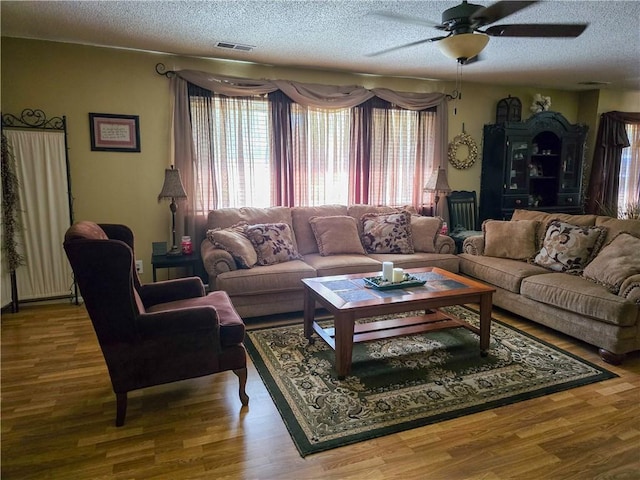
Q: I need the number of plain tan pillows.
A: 5